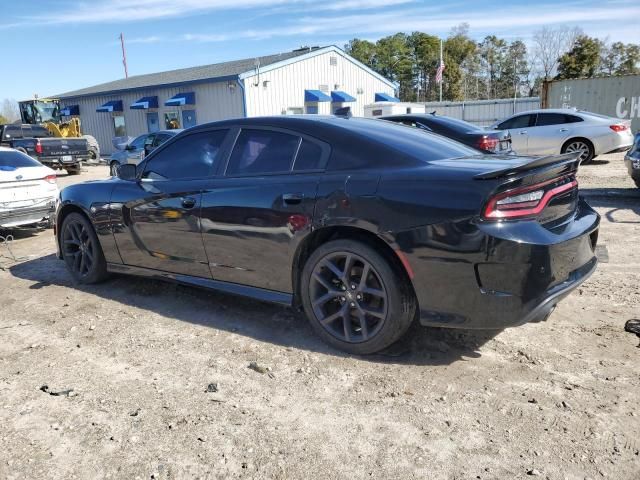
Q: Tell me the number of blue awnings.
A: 7